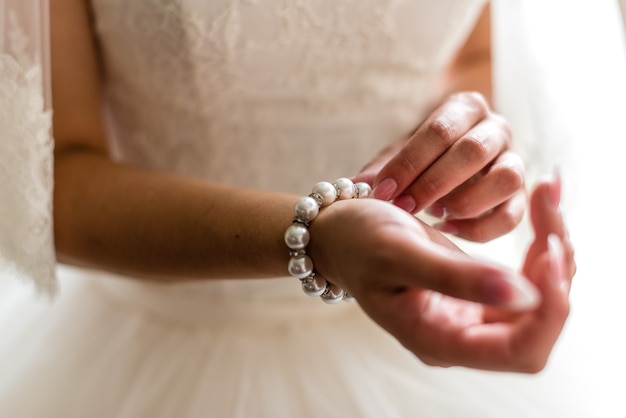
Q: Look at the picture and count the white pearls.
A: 9